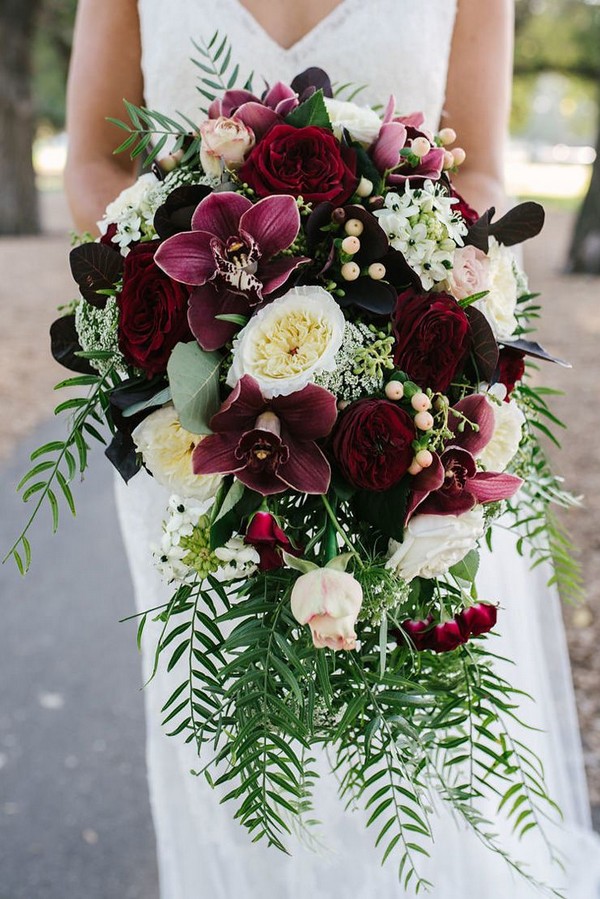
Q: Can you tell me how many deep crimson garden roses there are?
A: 4